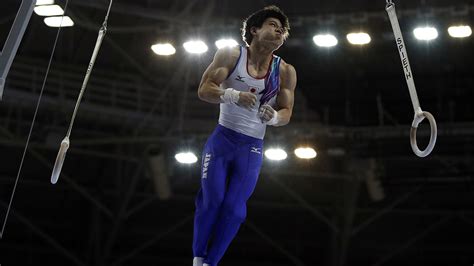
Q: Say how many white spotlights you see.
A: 13